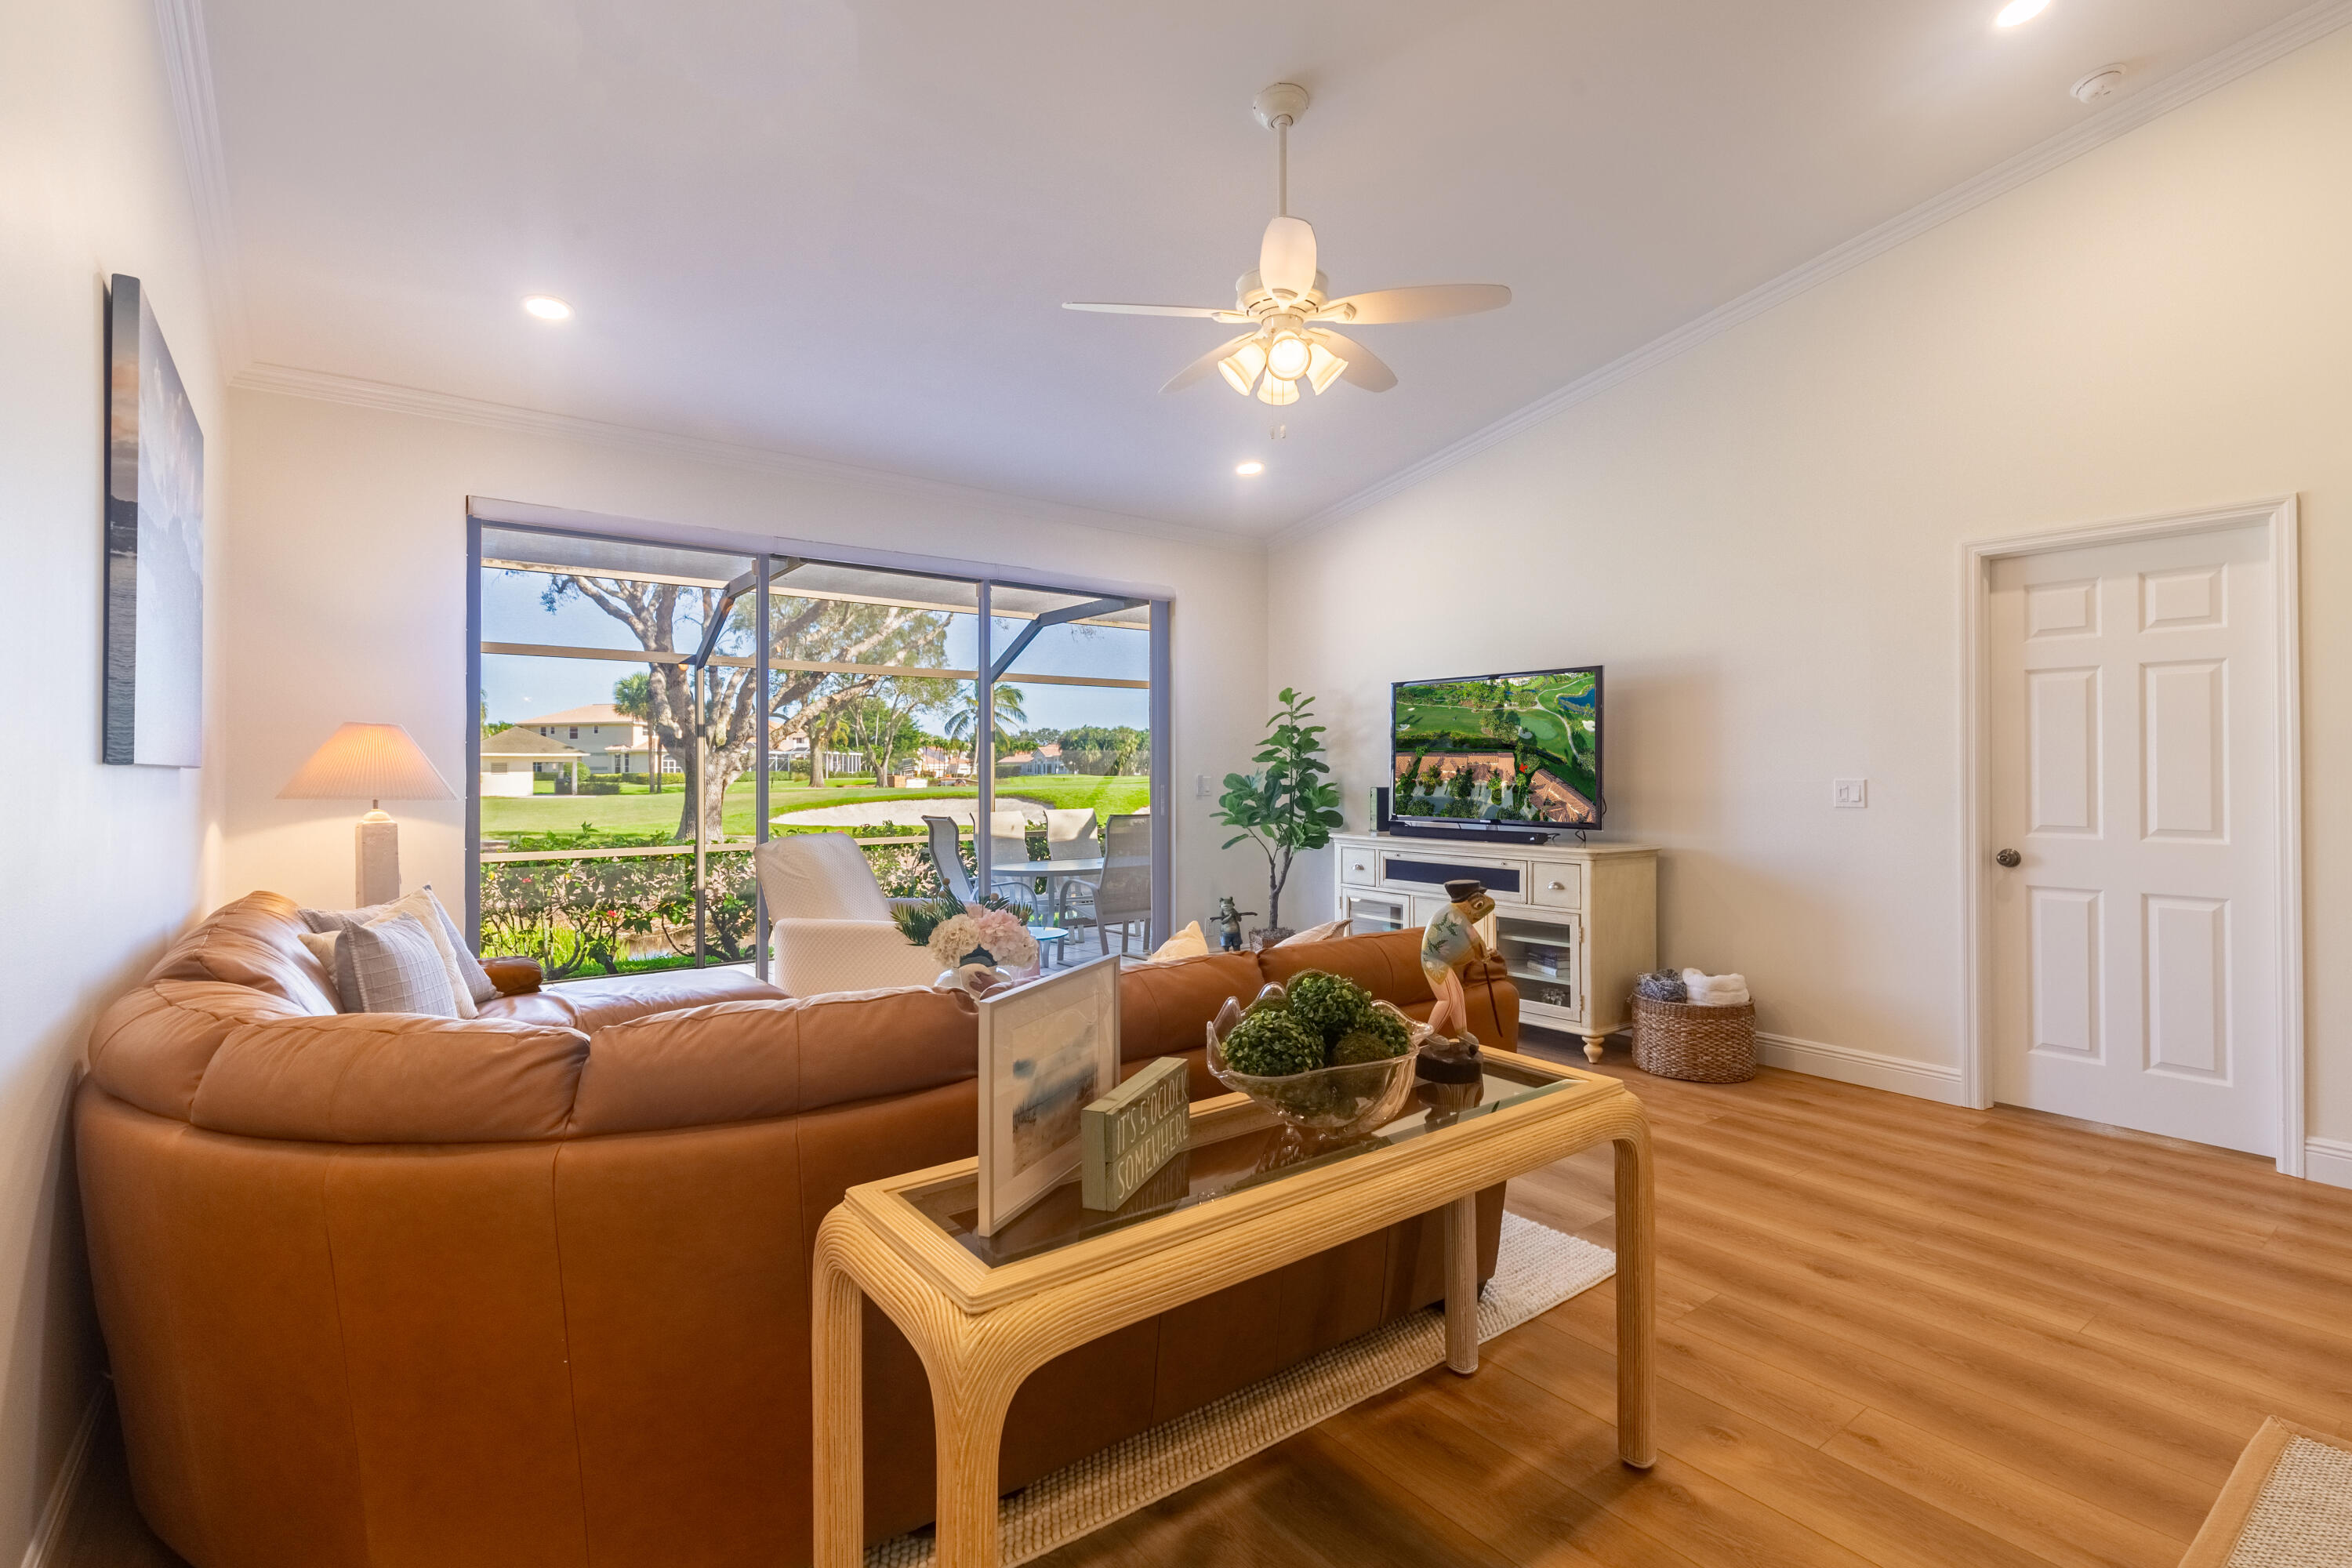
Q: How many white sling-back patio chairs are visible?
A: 4